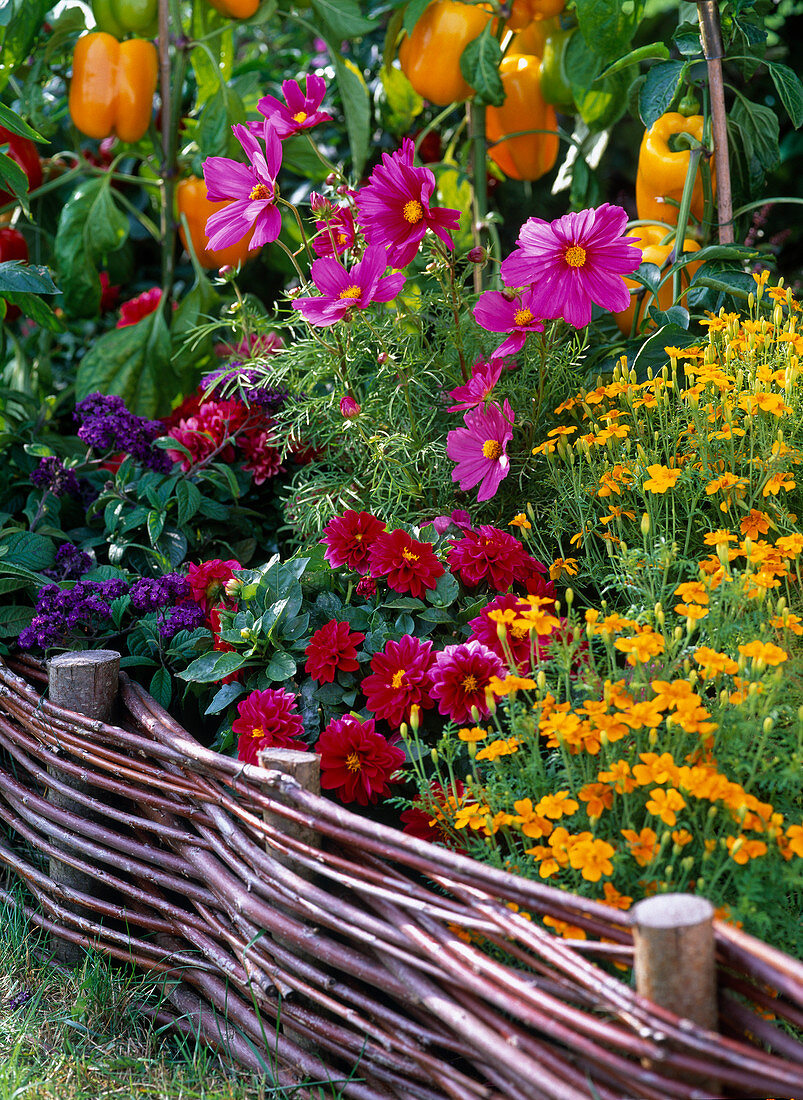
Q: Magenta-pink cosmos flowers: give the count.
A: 9